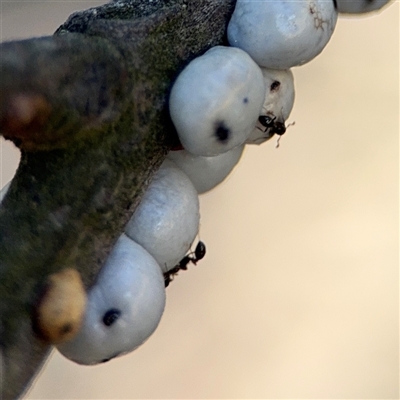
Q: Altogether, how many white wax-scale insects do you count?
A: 7